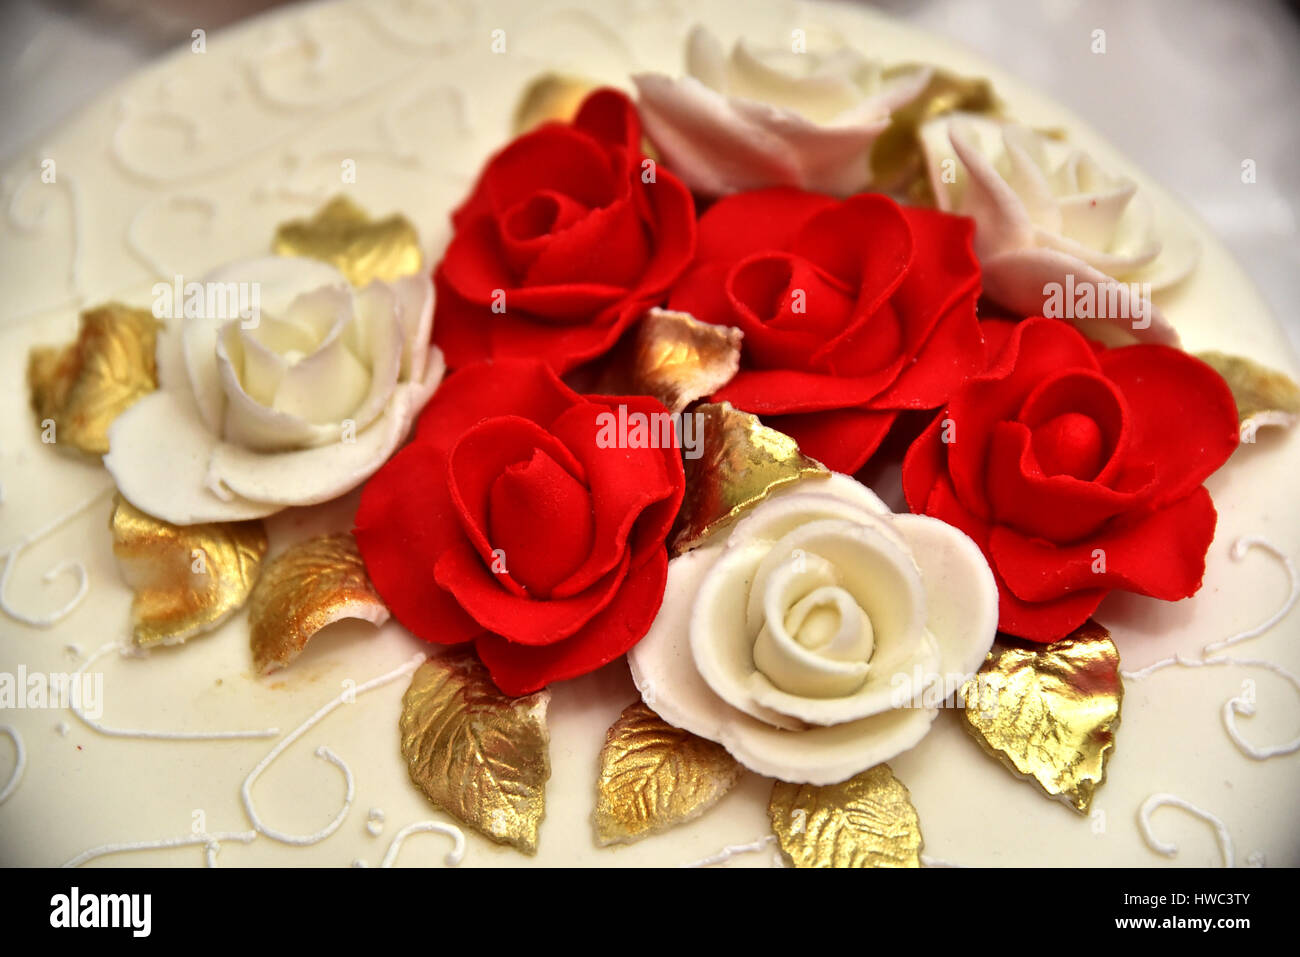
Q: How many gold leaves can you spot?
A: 13